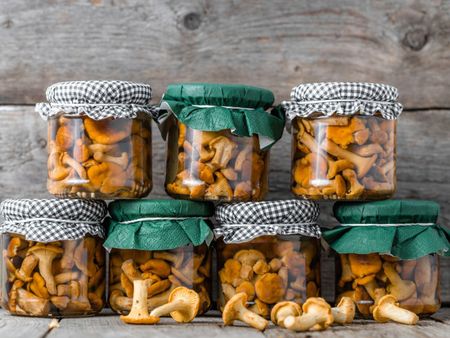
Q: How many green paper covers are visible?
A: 3